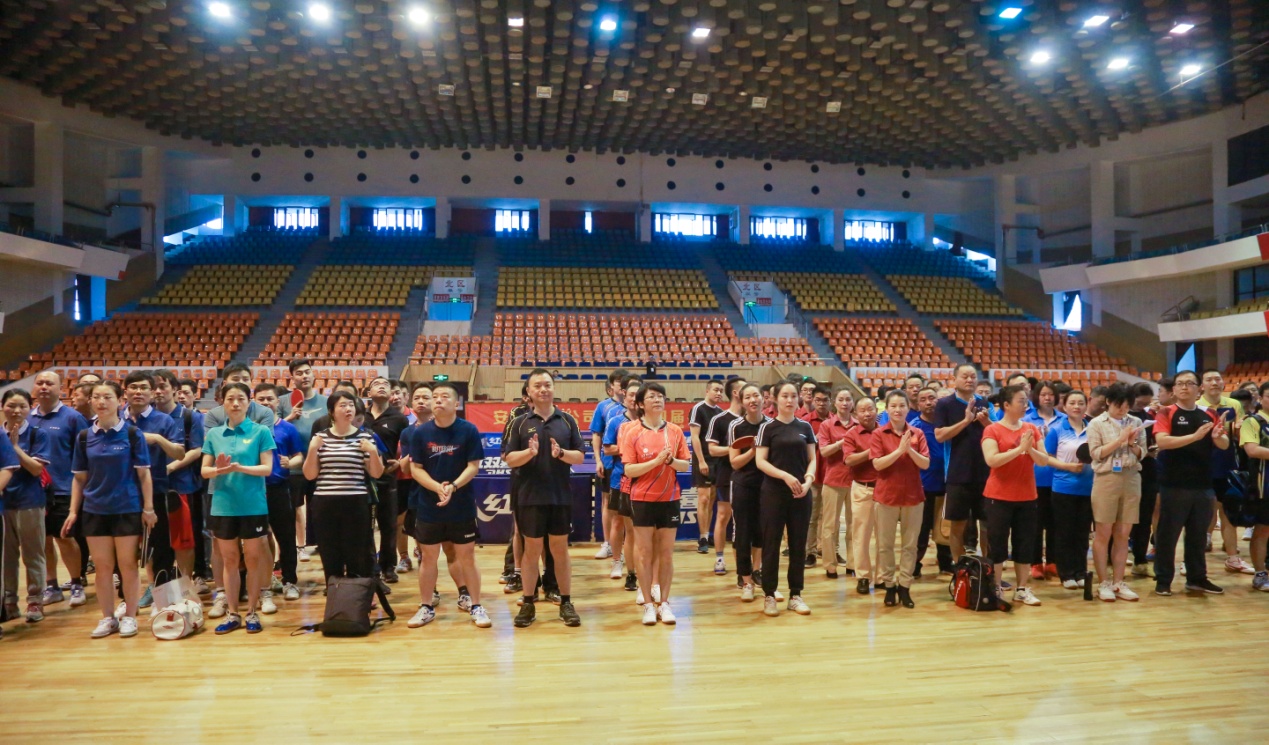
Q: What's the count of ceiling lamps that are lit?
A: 12